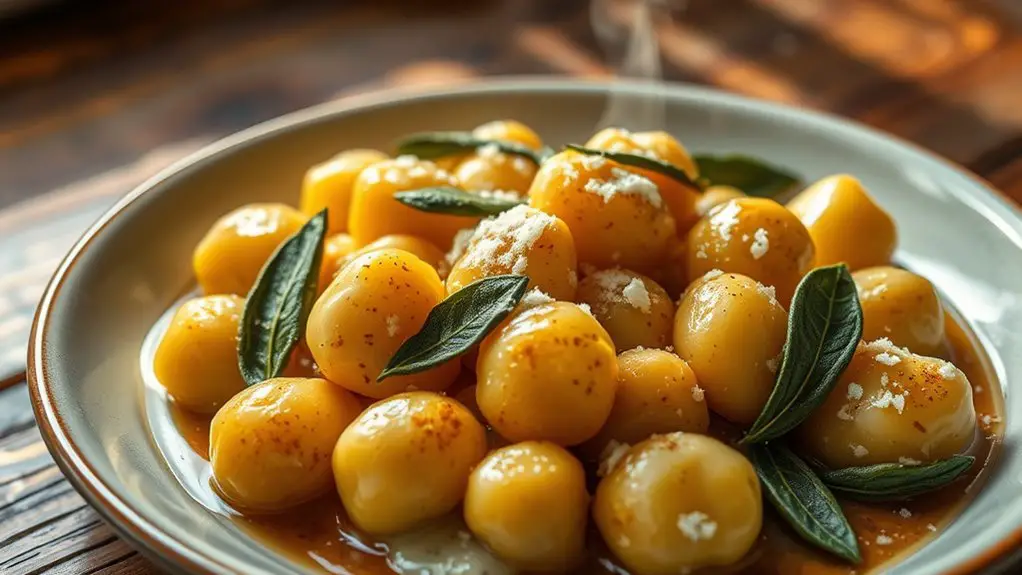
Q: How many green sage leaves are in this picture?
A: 9